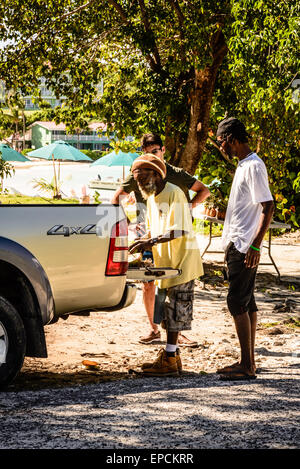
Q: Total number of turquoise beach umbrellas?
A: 3